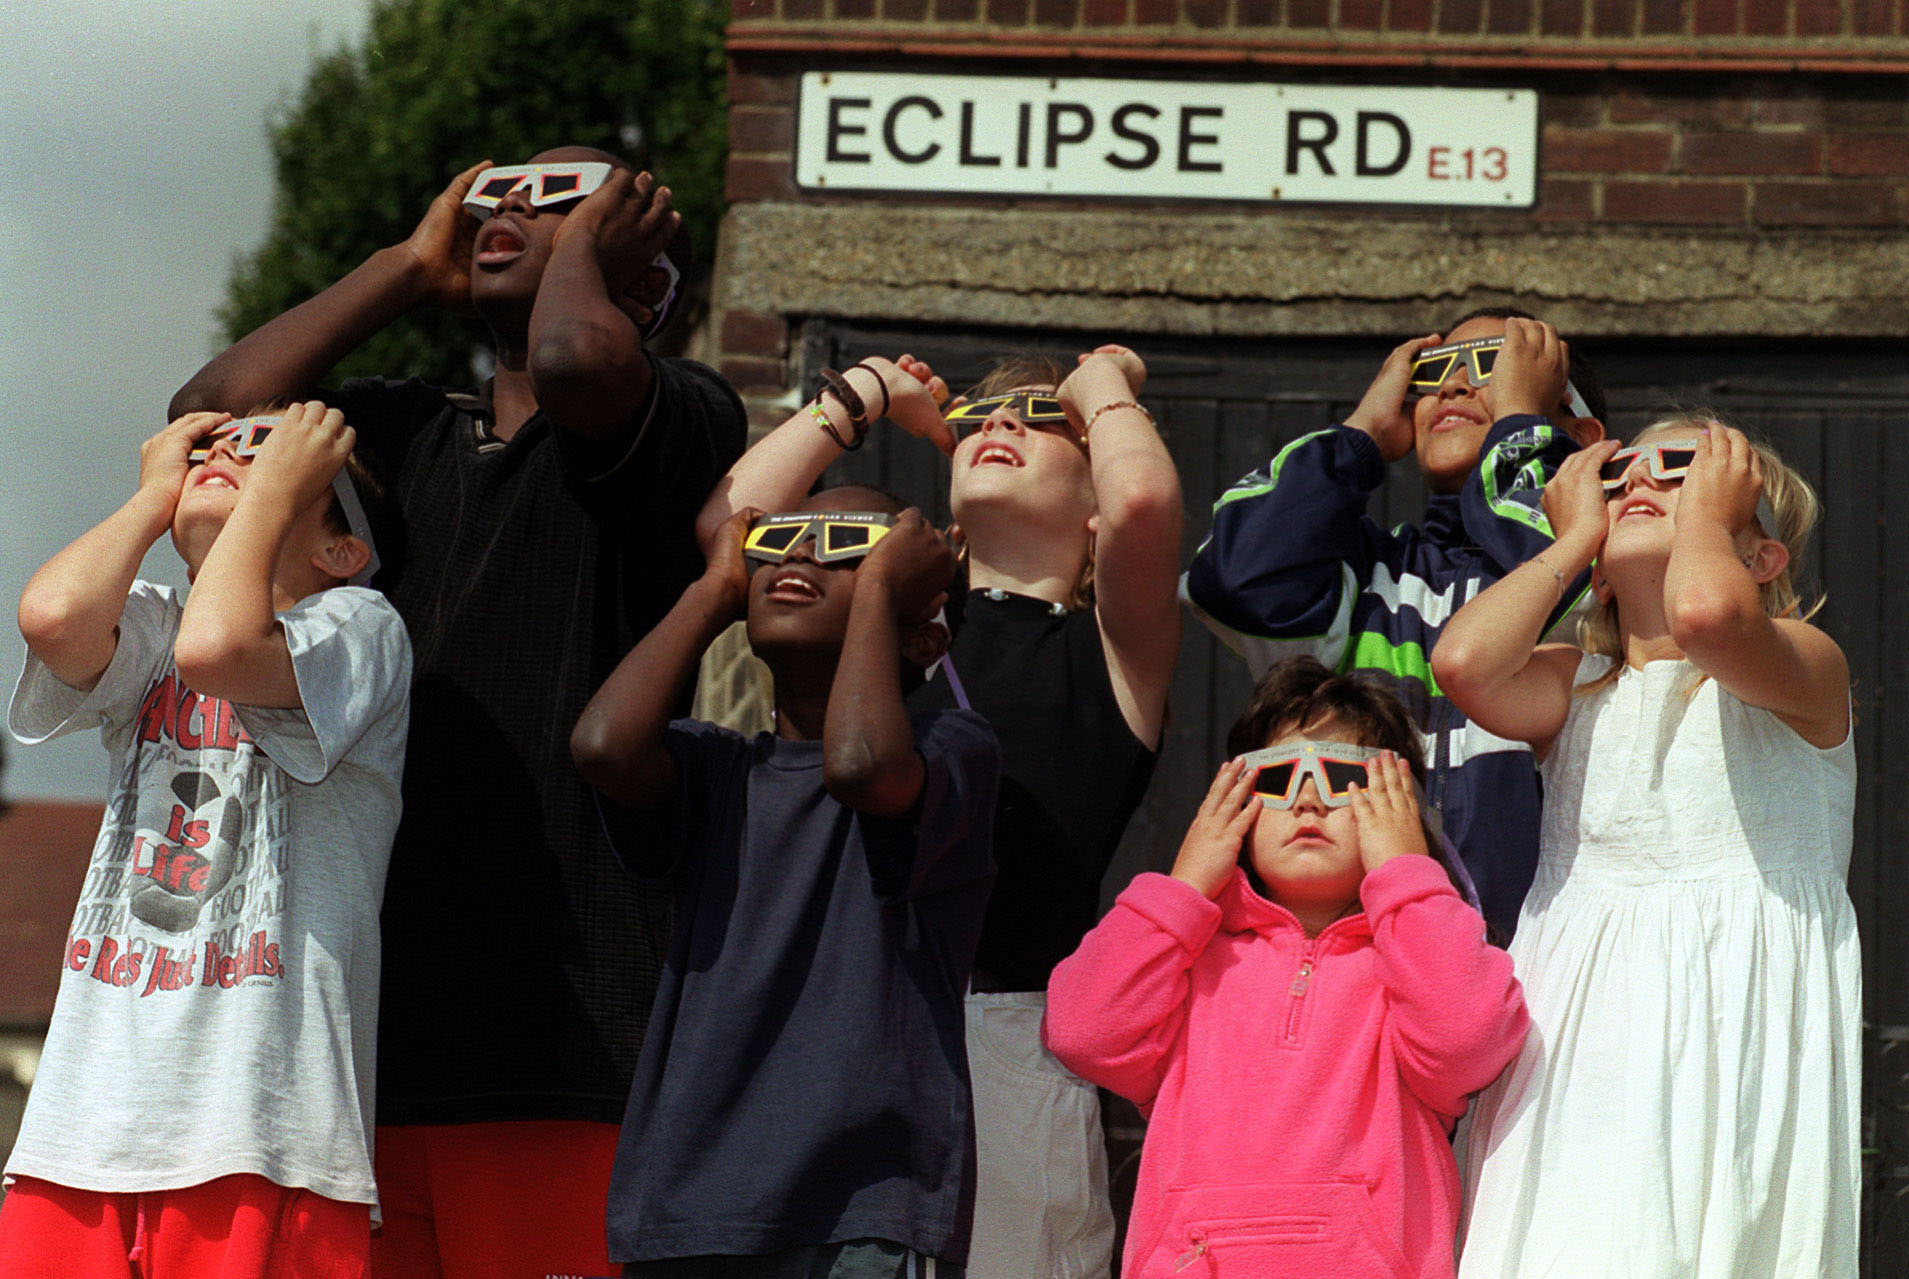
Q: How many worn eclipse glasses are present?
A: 7